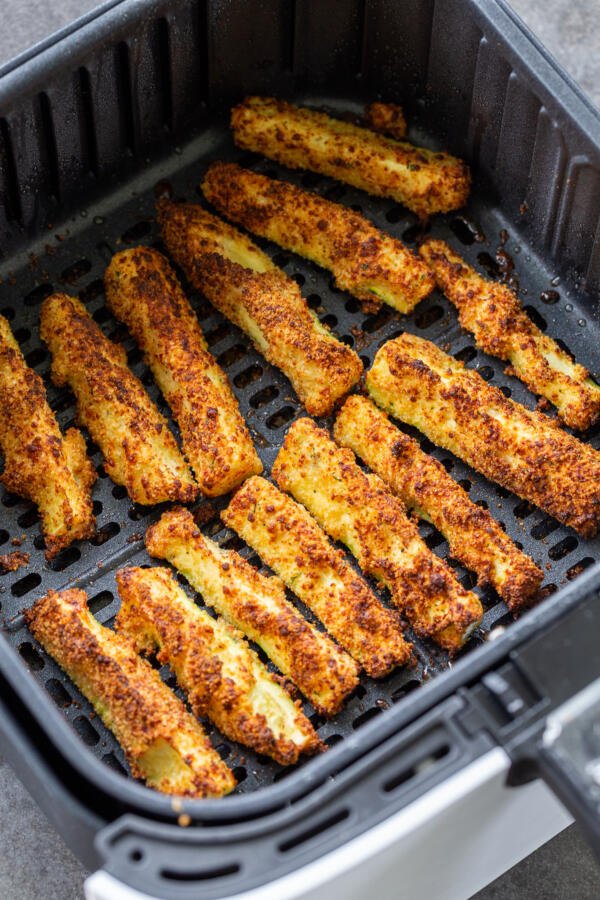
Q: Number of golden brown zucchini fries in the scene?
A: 14